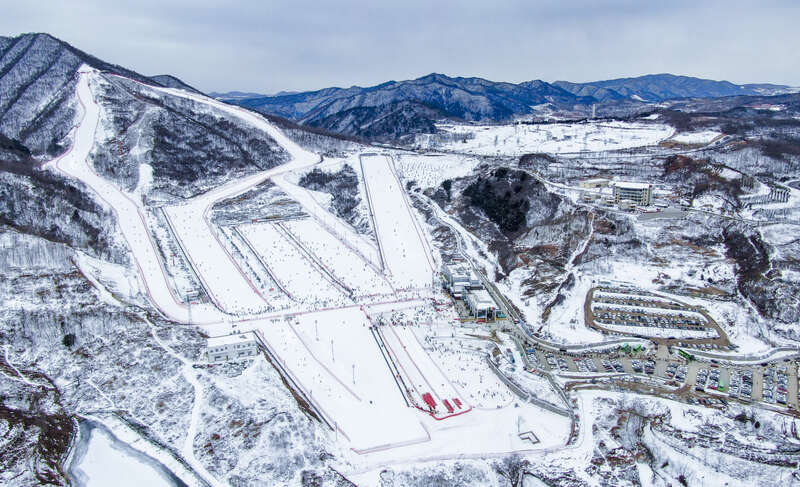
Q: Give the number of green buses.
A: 4